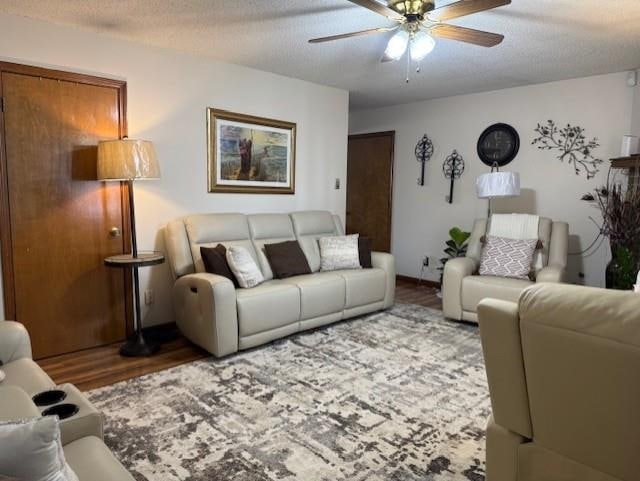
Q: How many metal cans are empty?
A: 0